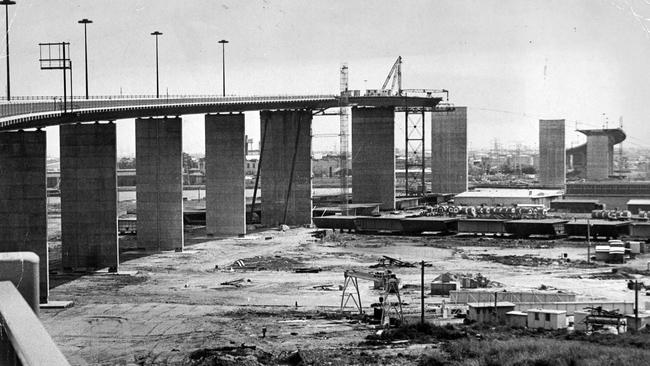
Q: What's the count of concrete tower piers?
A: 9